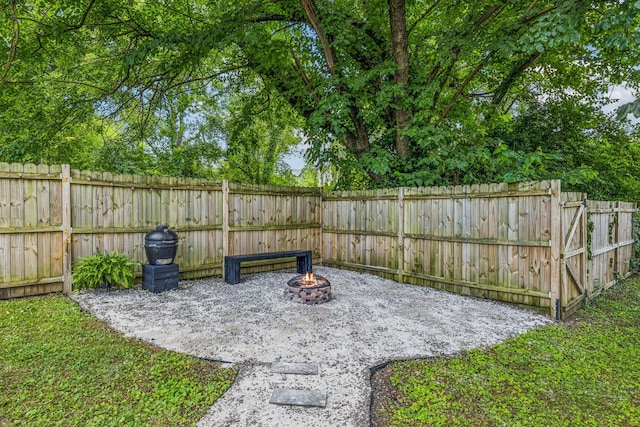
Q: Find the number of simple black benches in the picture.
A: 1